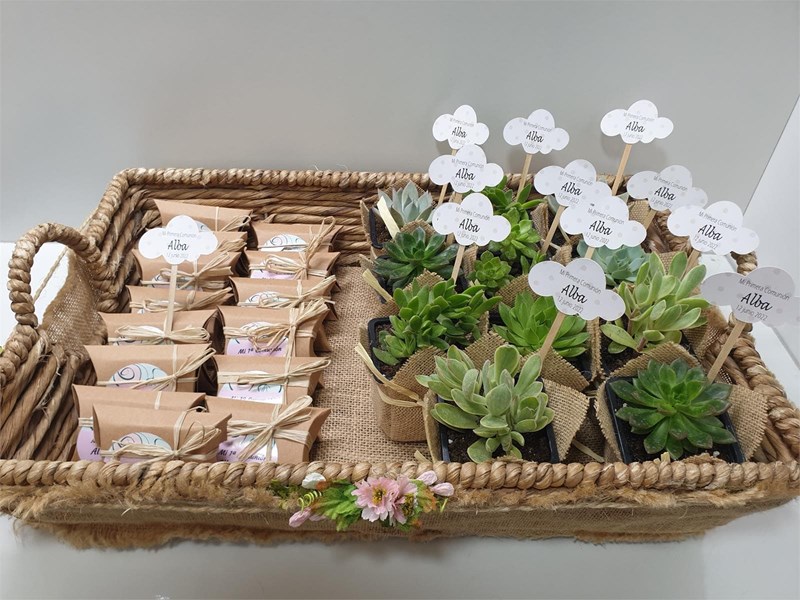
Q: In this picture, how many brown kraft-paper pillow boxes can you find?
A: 14